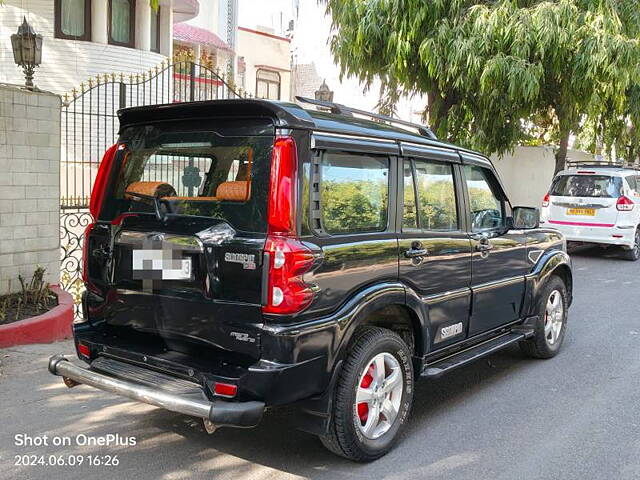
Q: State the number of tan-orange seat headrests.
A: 2